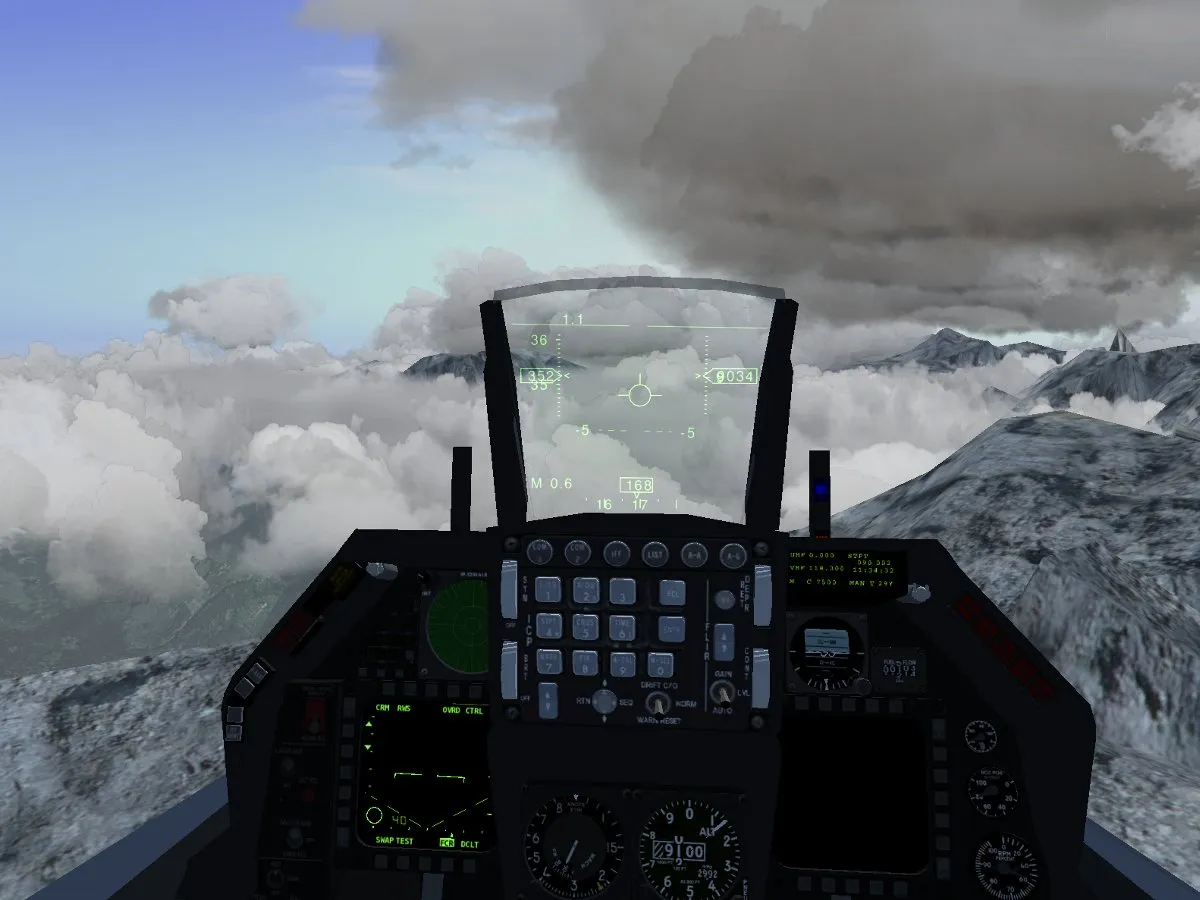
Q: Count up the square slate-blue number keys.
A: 10